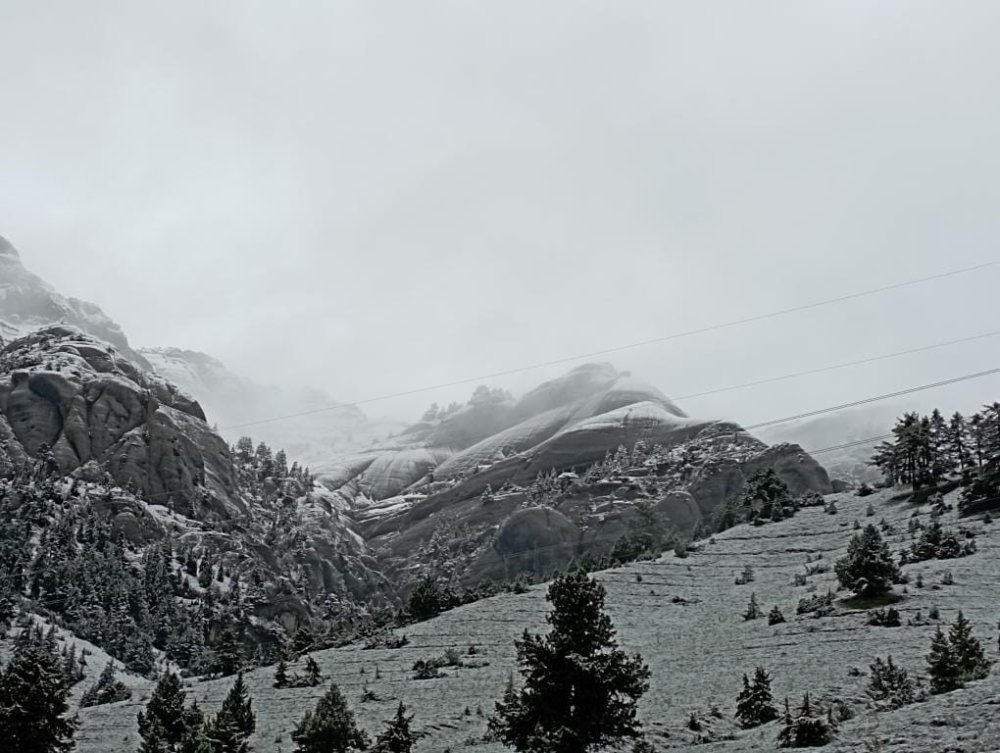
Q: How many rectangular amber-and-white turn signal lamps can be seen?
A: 0